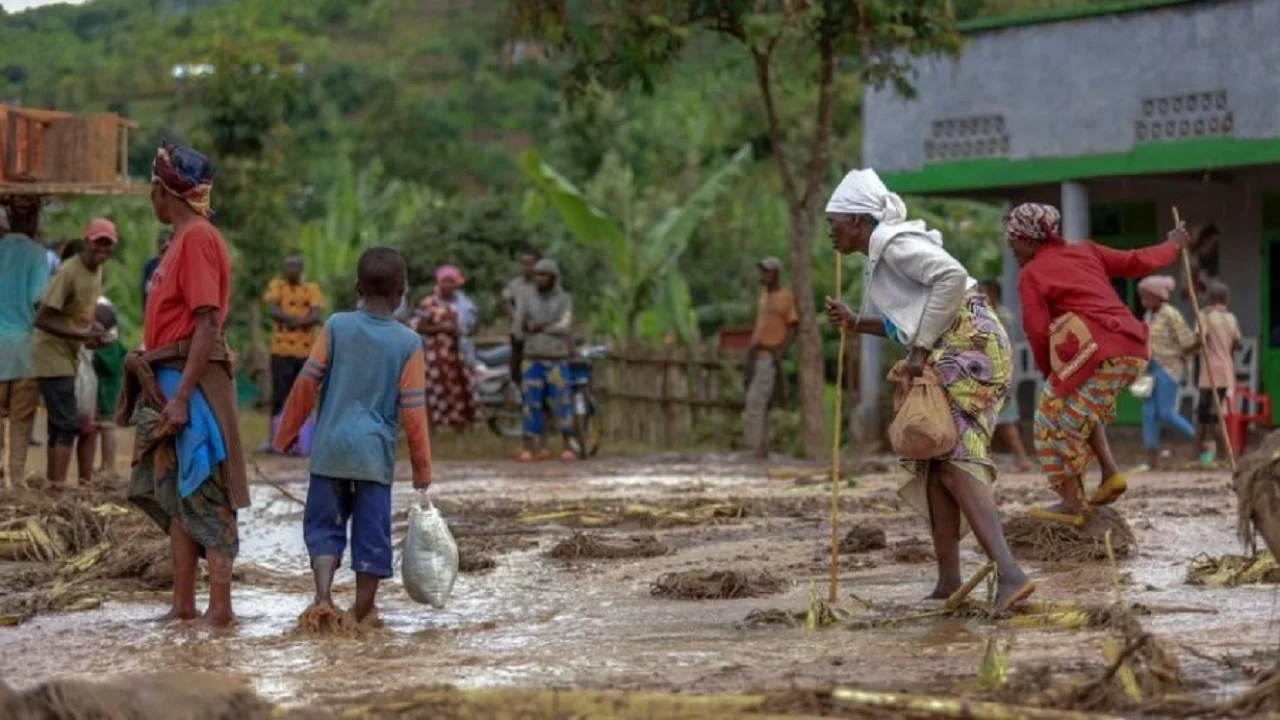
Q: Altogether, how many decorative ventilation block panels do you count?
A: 2